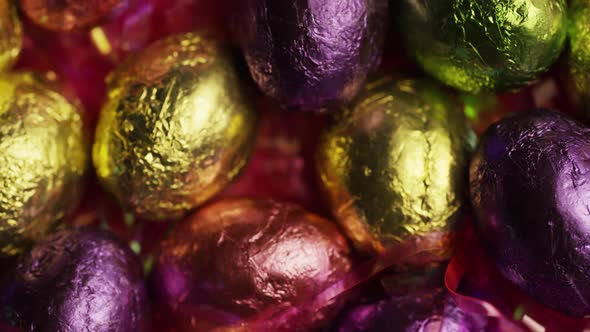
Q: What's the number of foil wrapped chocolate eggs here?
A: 12